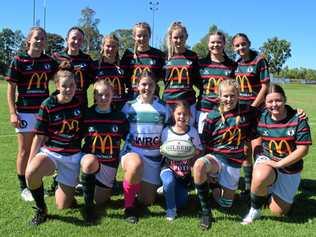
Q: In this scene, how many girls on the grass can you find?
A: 13